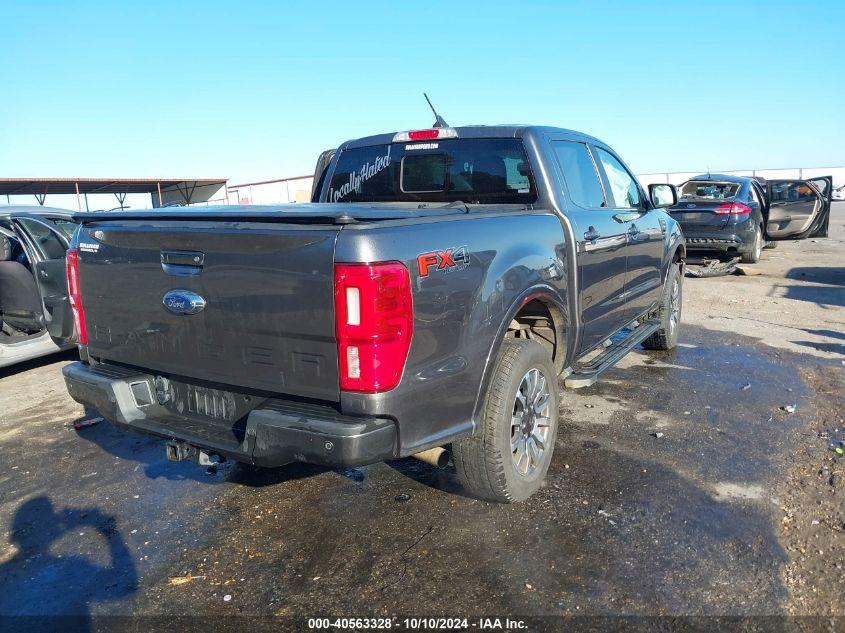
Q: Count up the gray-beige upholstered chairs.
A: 0